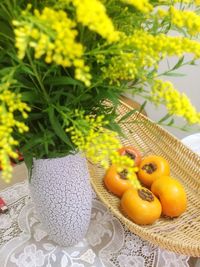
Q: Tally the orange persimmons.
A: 5